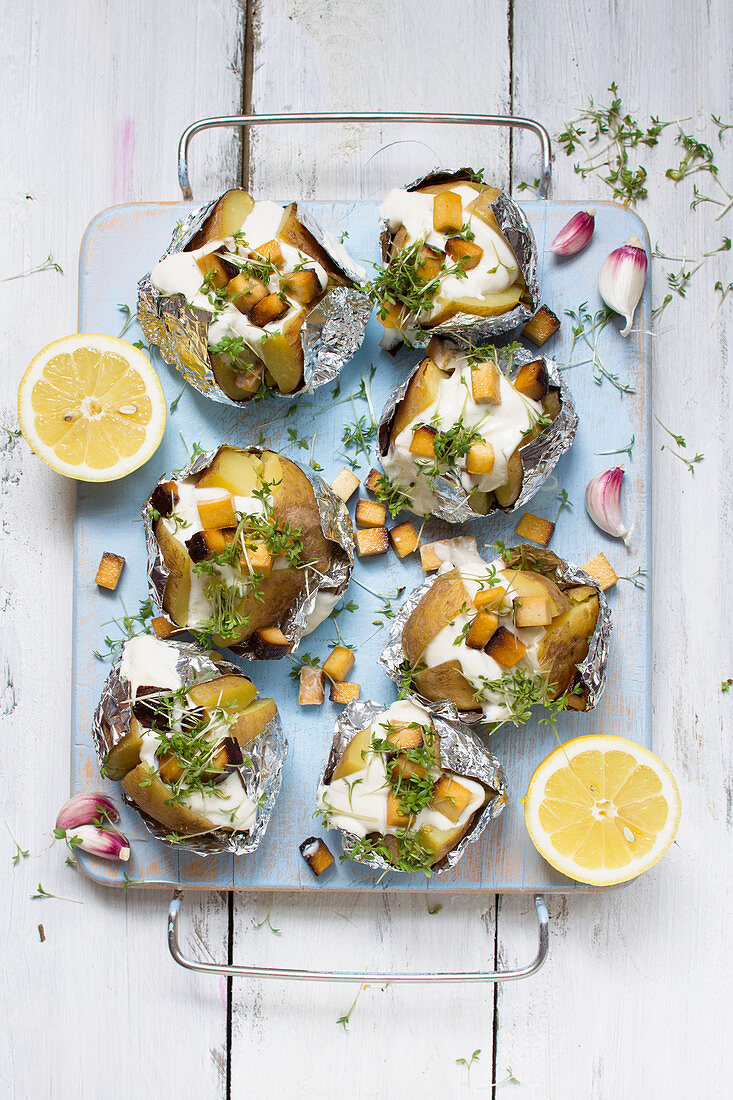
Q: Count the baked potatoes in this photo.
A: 7